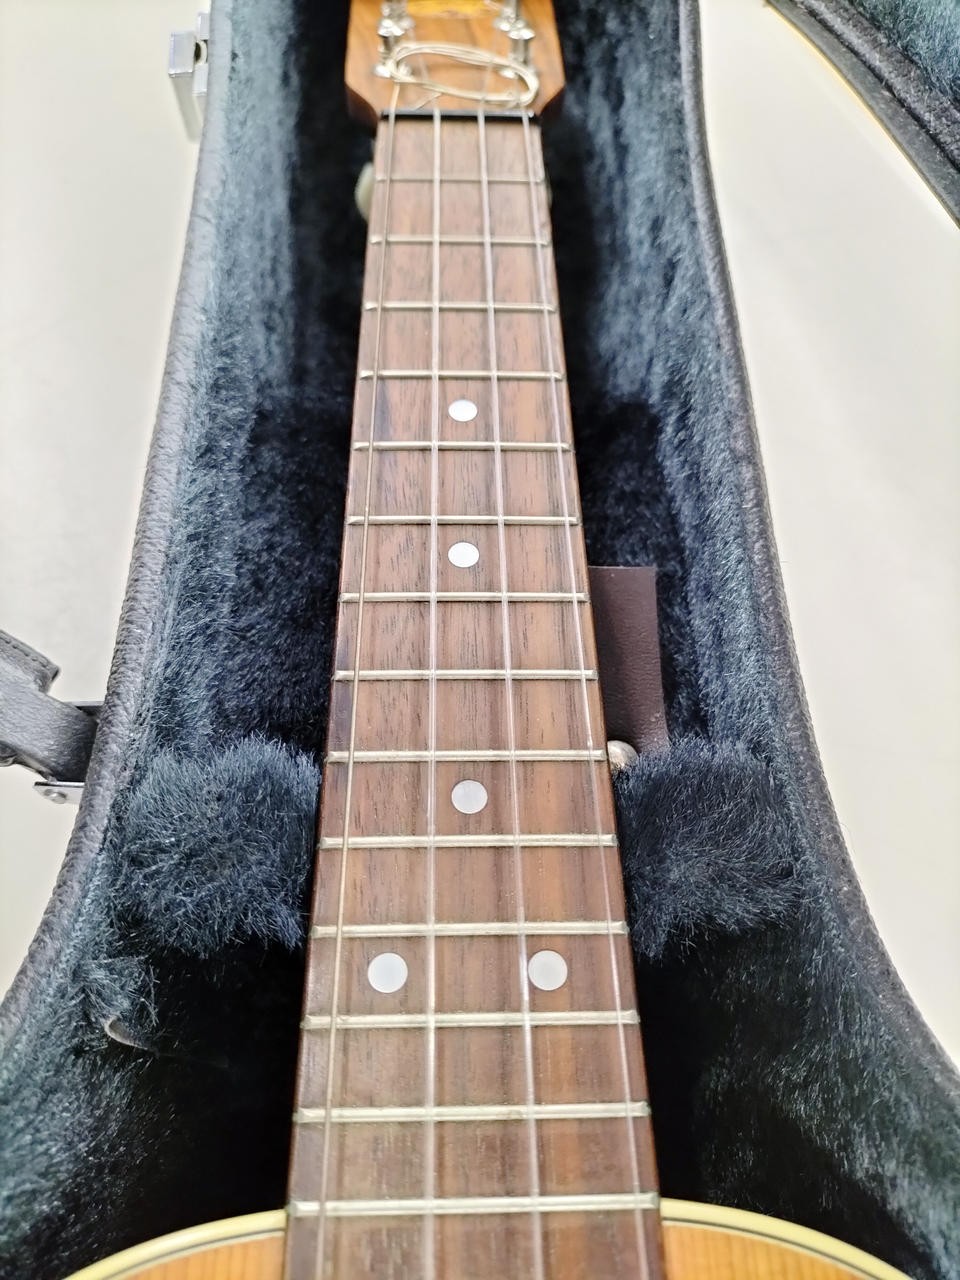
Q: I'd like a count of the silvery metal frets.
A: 14